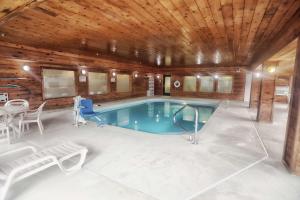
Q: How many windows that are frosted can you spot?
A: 6